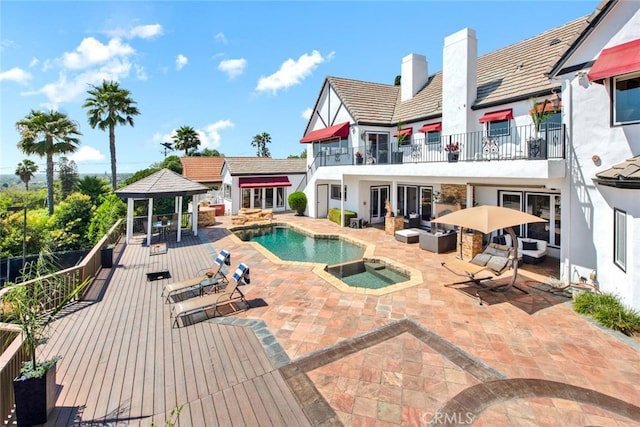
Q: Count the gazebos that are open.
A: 1